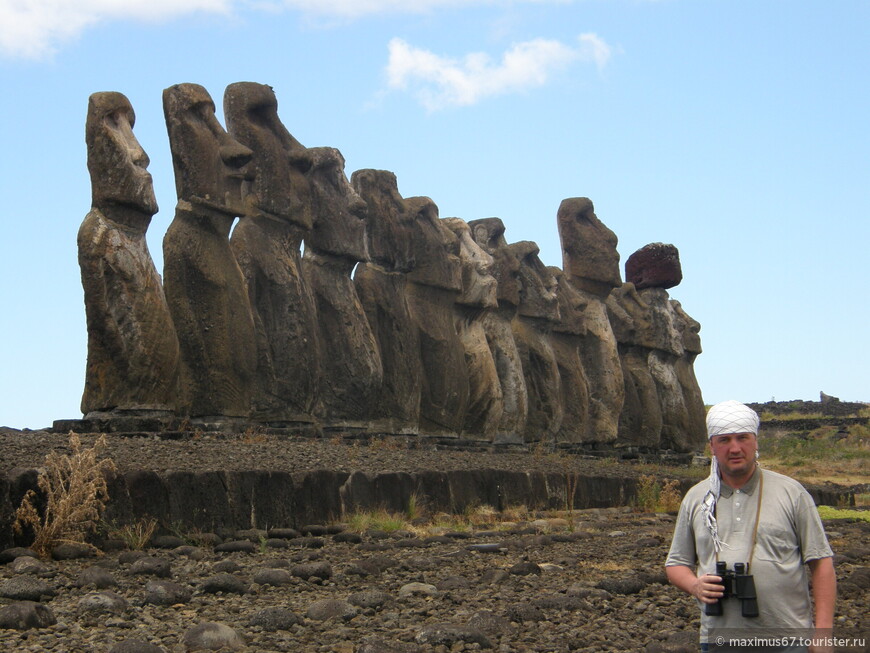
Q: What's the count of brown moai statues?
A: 15